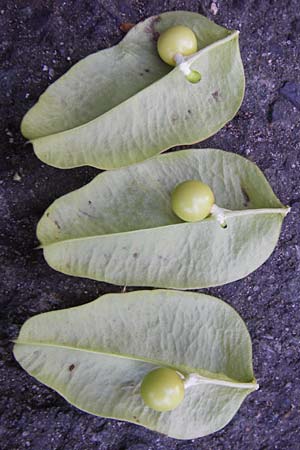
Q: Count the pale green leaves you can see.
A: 3